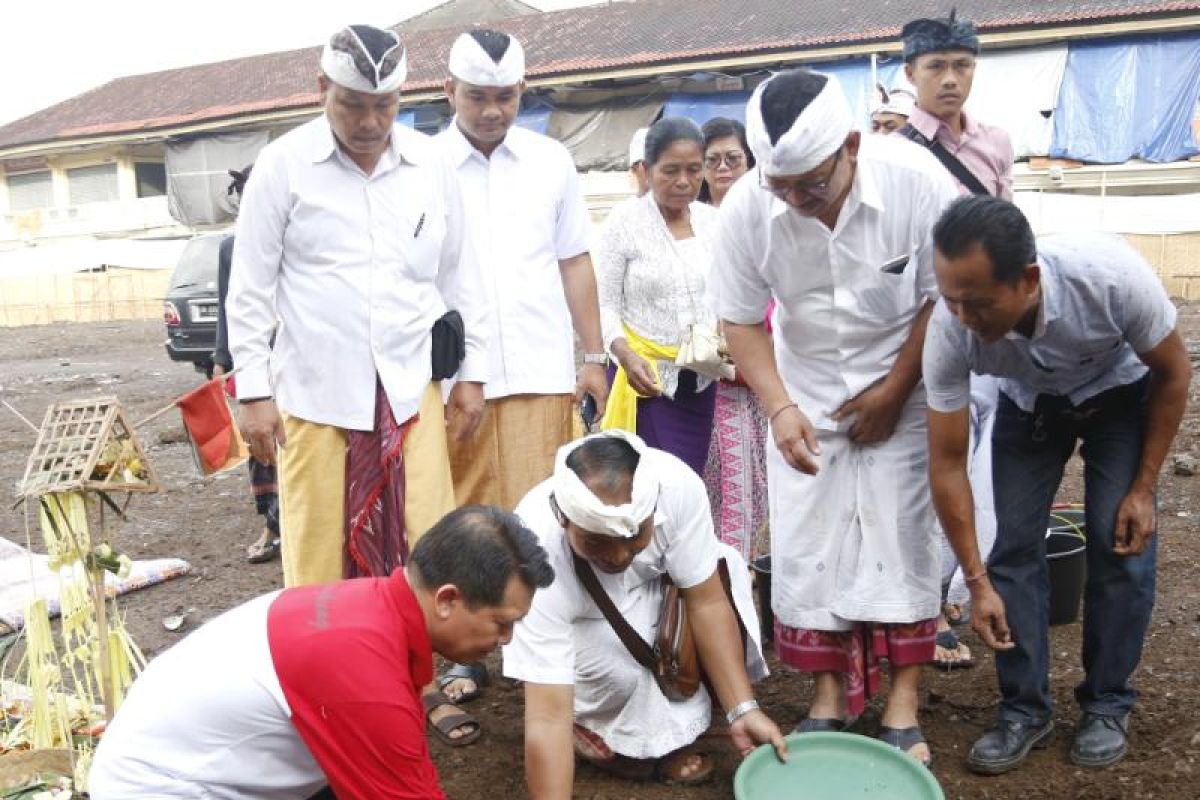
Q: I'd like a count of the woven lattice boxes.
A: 1